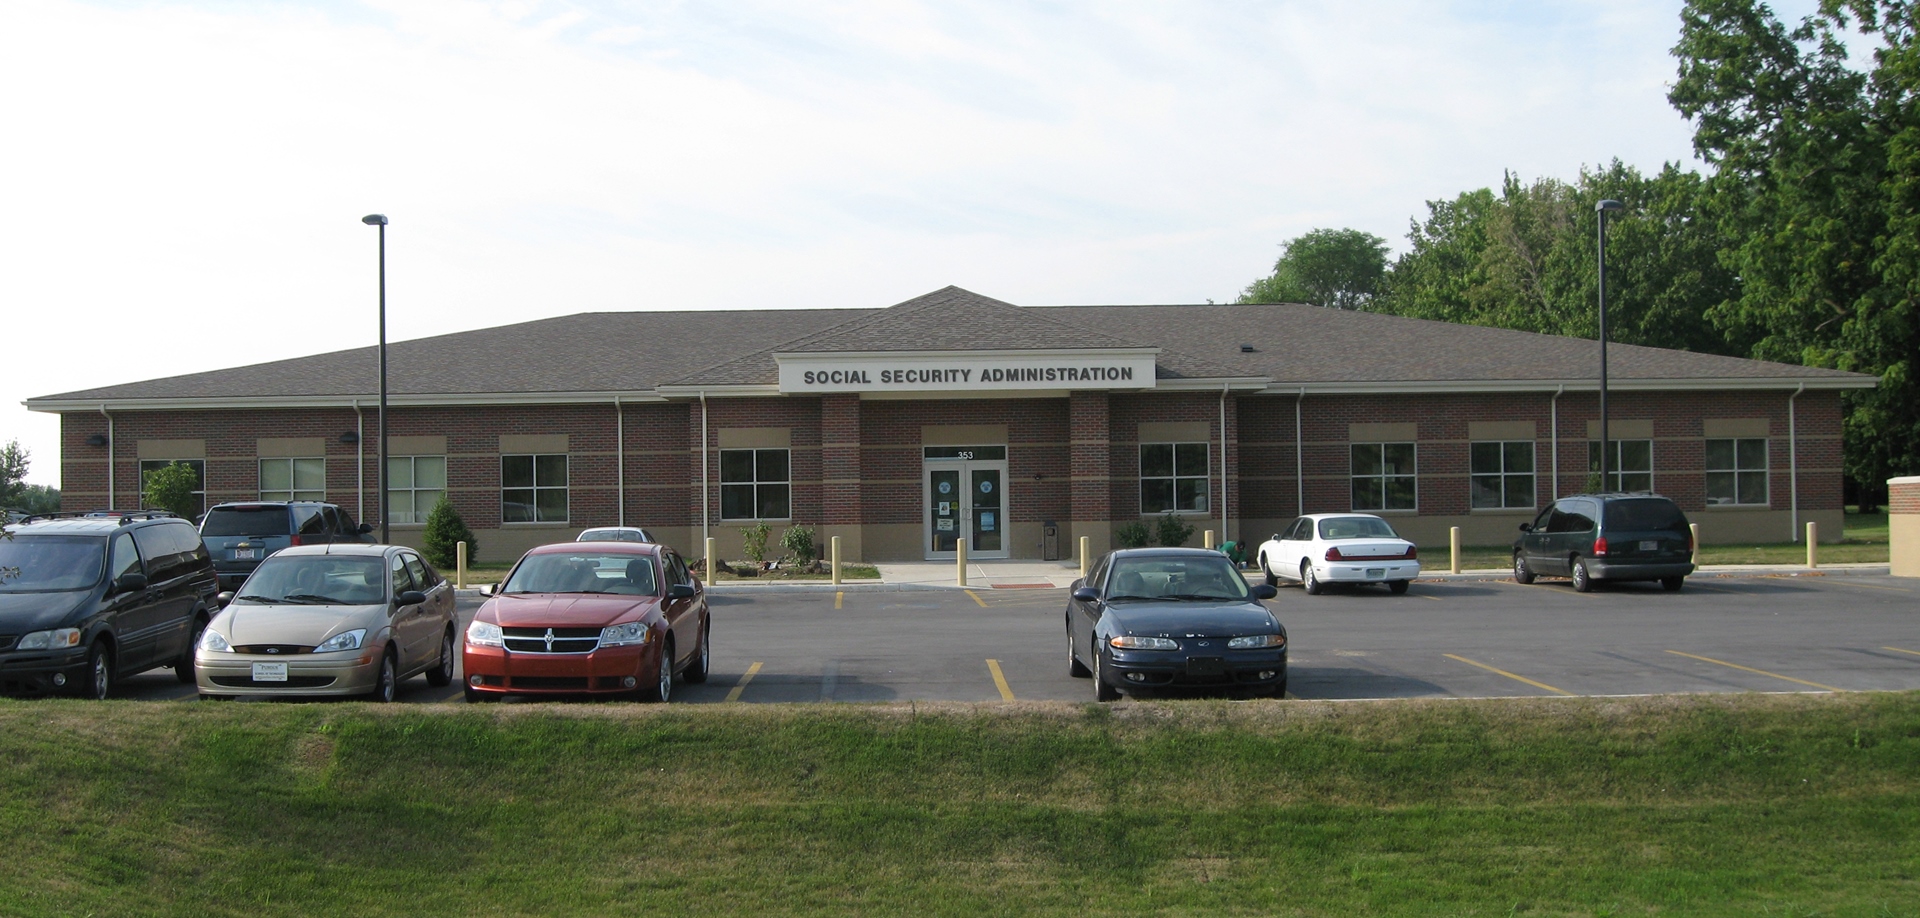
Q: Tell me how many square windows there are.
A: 10